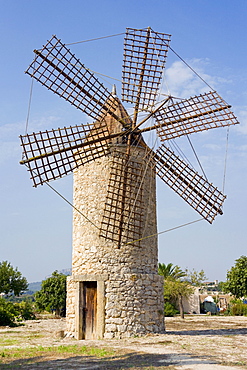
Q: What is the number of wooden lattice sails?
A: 6